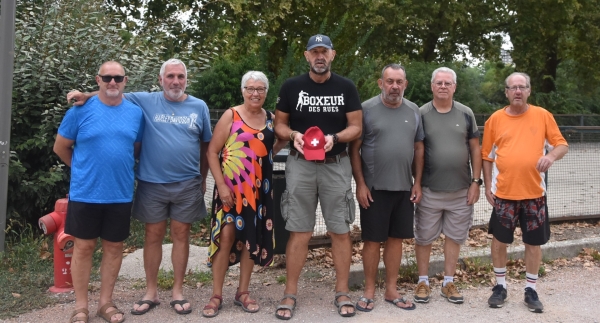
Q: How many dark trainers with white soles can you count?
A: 2